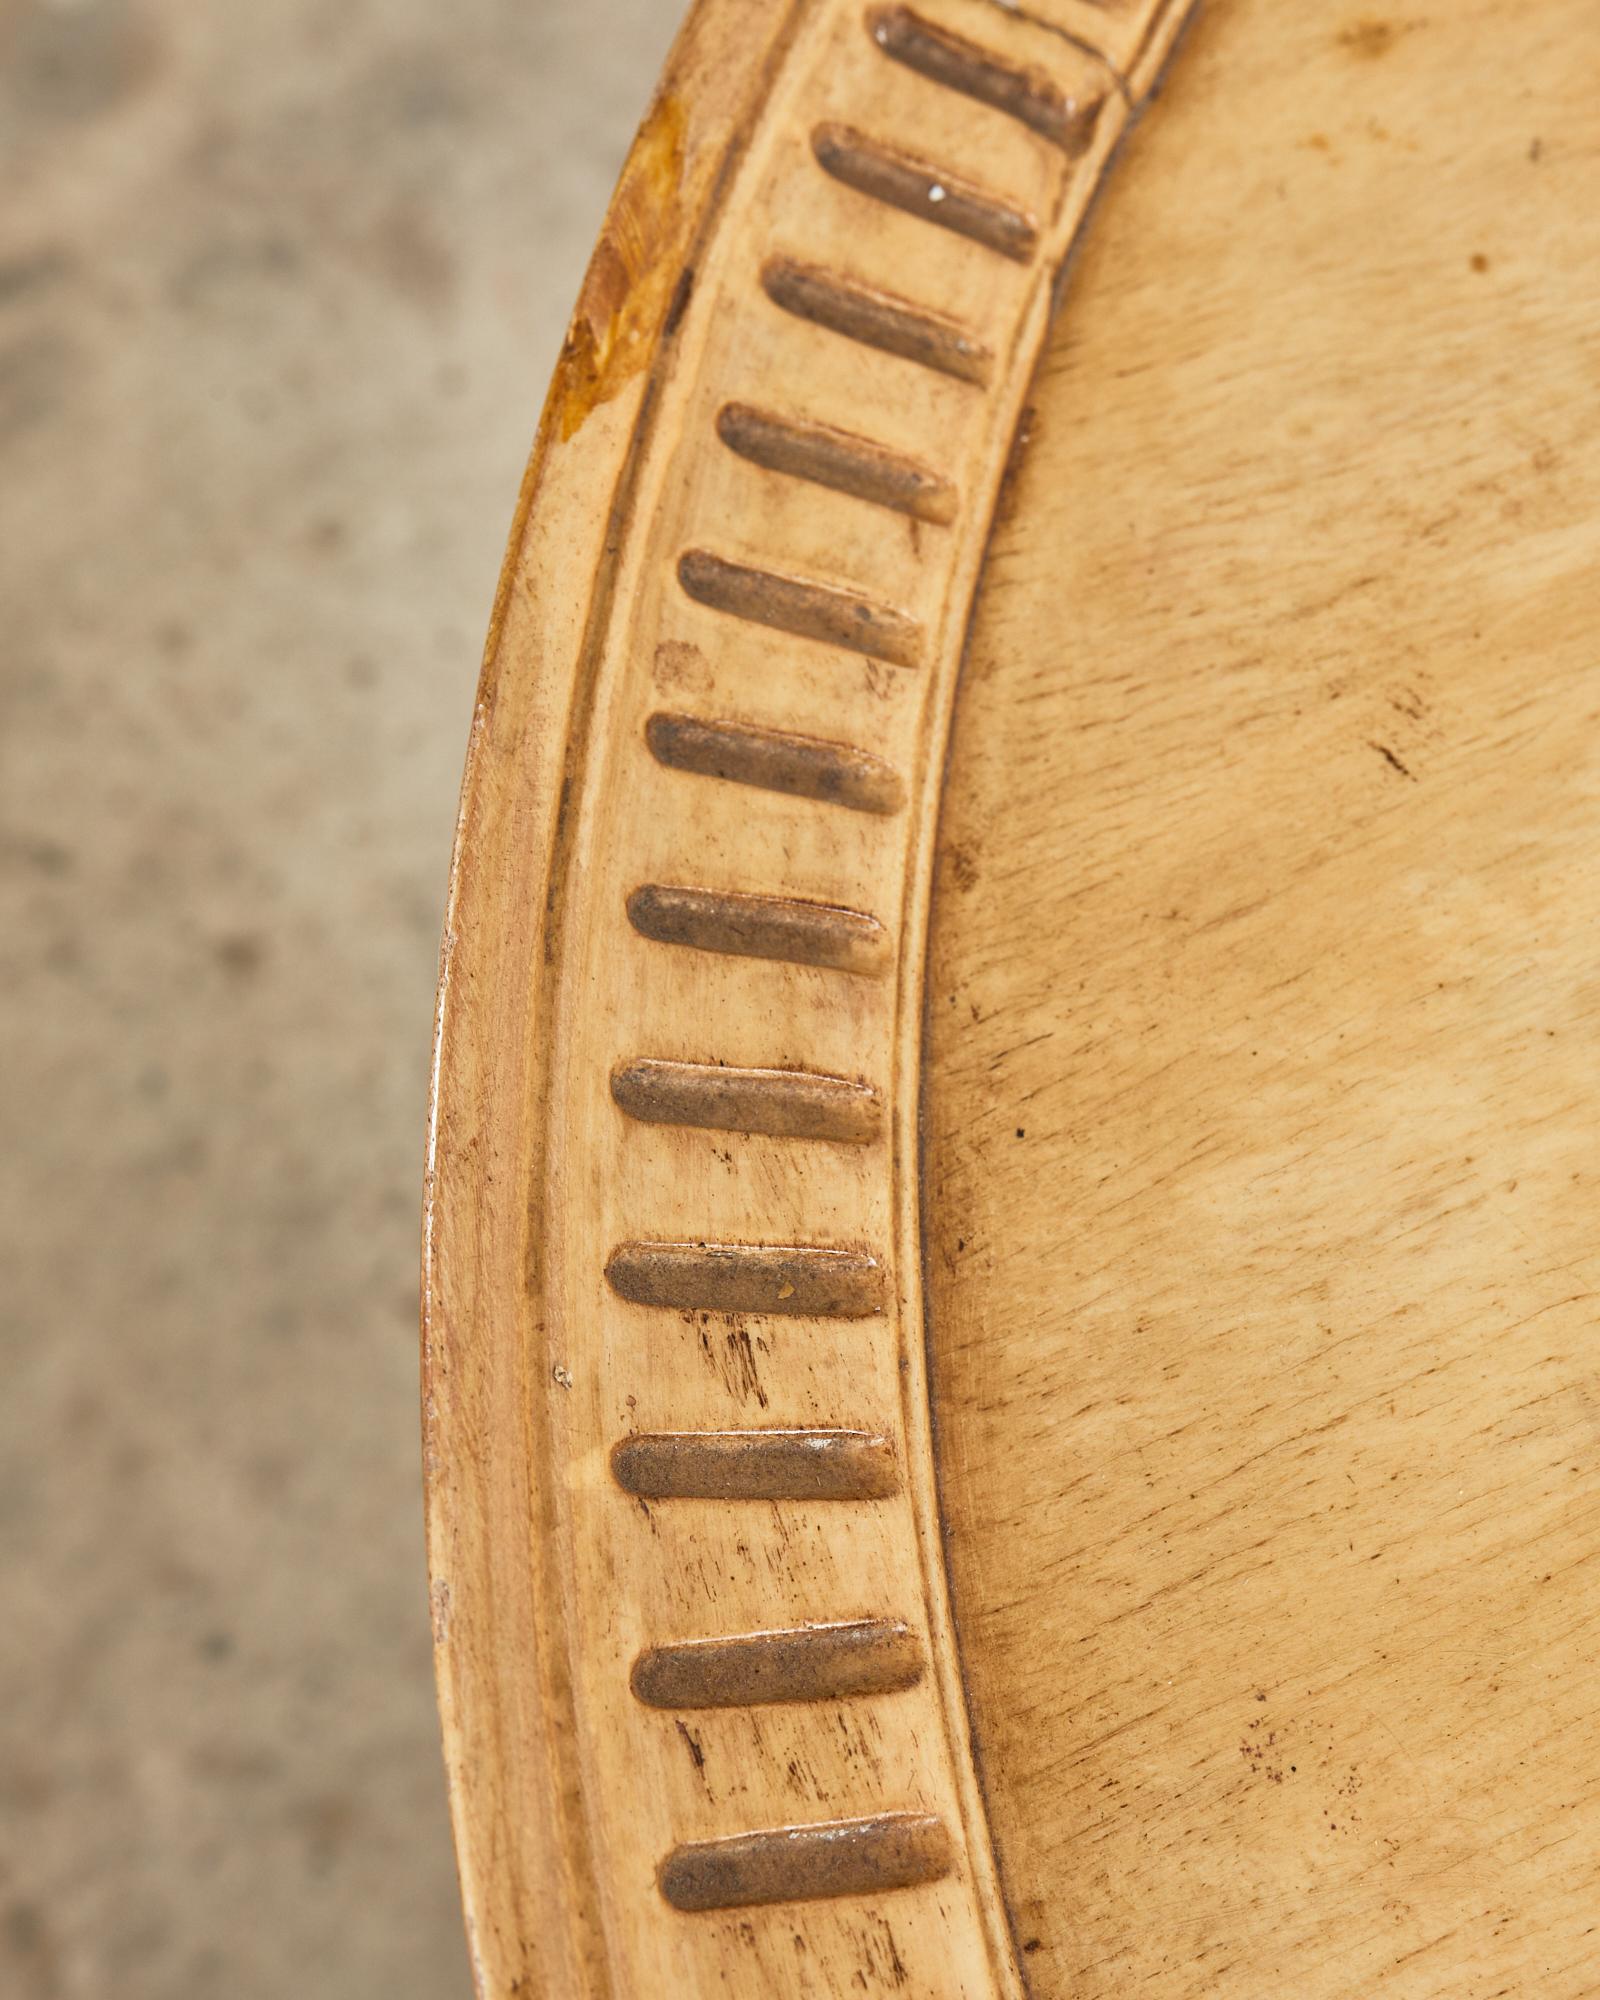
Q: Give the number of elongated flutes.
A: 12